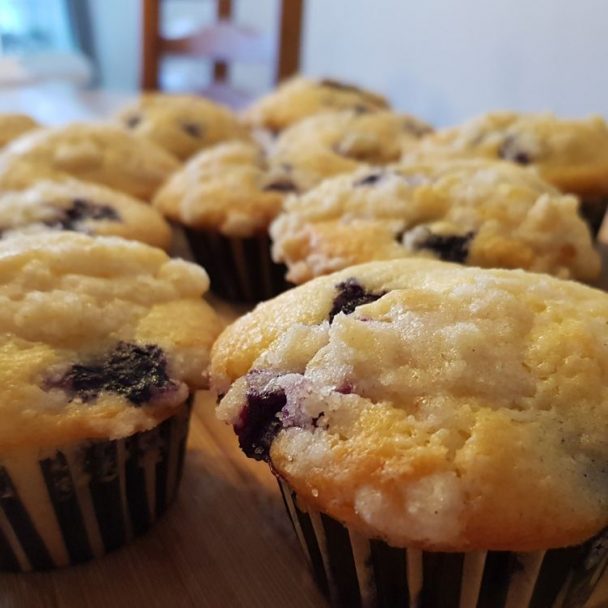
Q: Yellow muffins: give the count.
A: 11